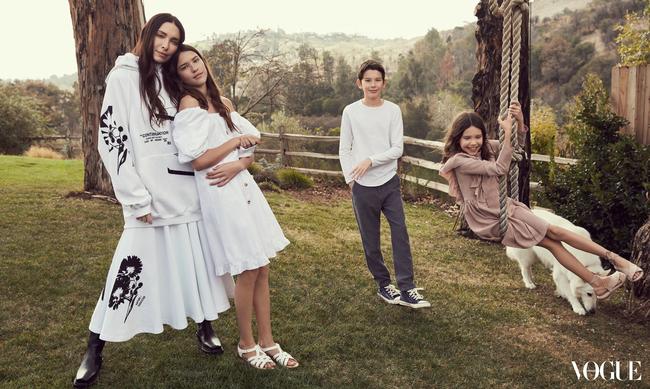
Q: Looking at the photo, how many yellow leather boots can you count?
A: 0